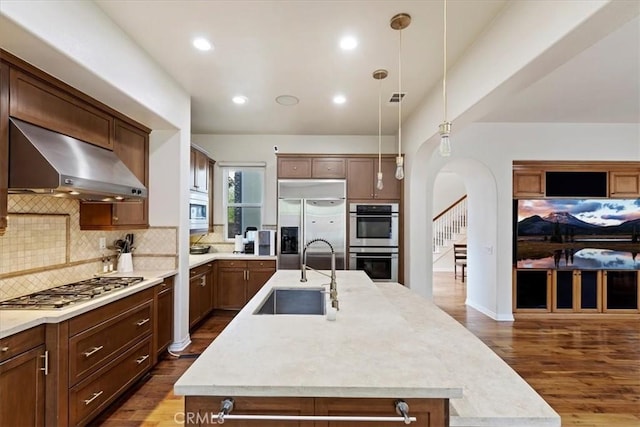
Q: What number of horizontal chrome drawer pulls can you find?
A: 4